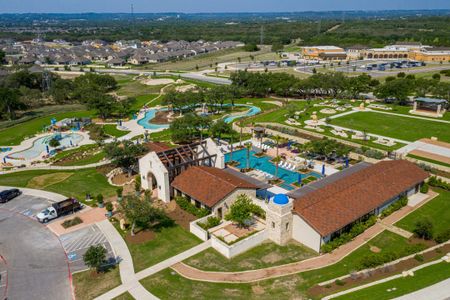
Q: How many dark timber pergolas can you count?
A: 1